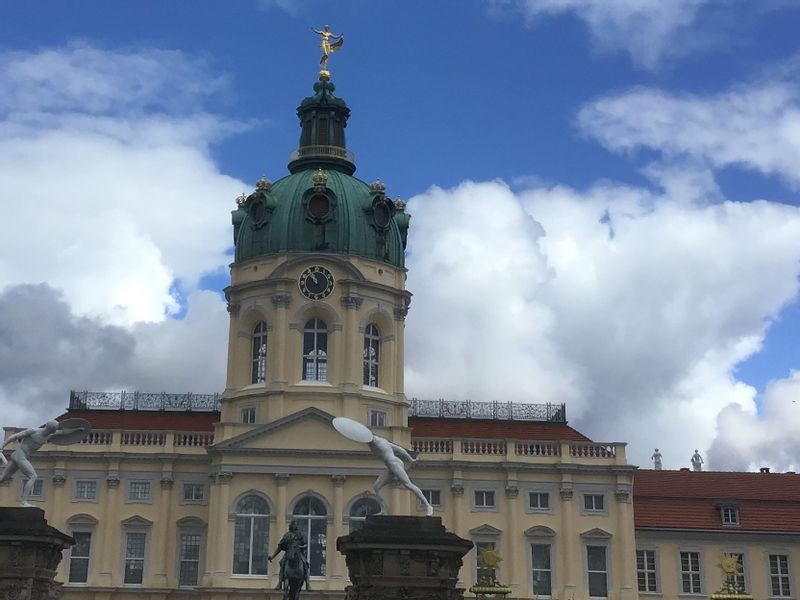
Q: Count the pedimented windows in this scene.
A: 6